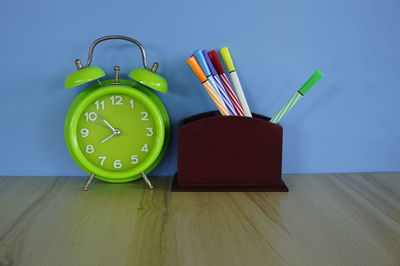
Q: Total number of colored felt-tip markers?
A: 6